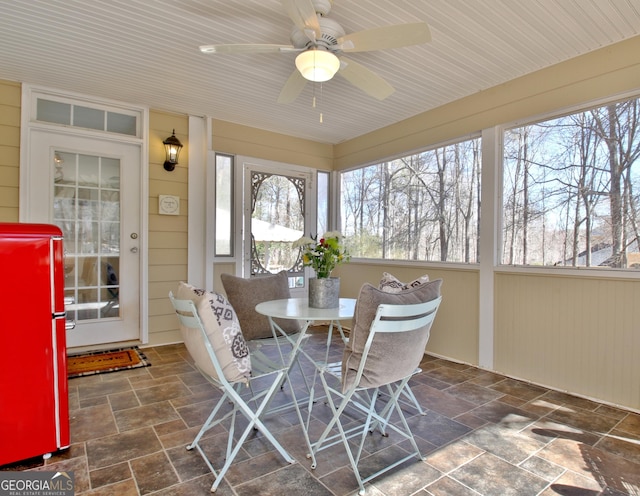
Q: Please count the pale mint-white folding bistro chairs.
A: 4